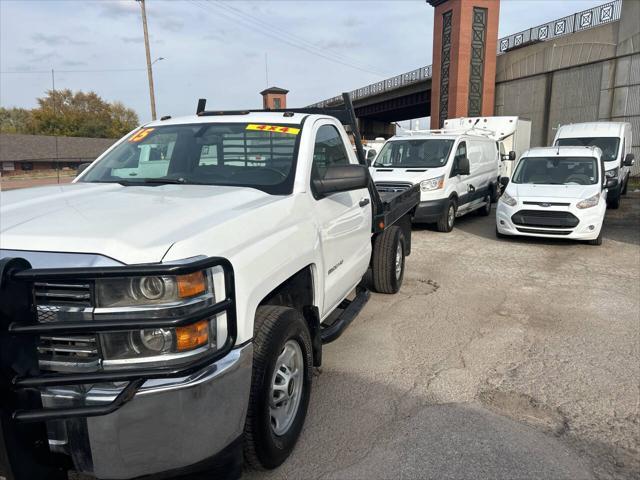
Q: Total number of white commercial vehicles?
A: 5